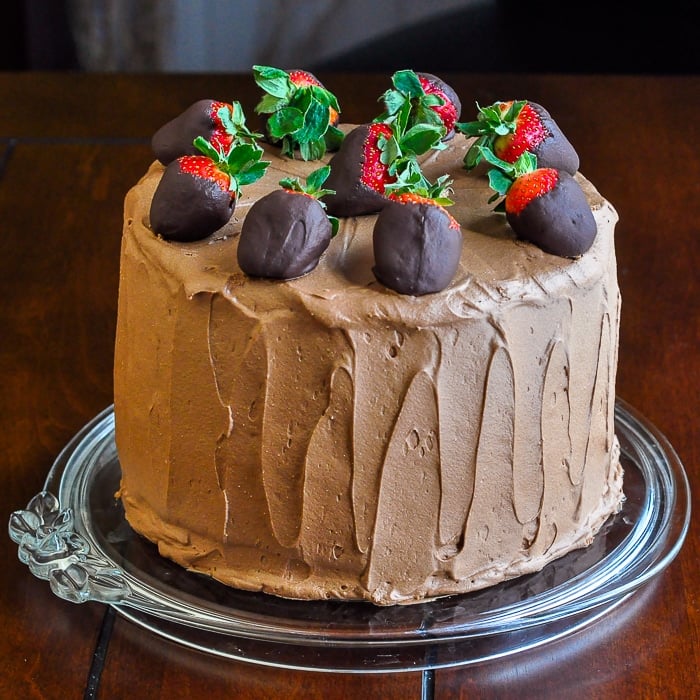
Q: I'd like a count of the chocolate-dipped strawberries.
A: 9